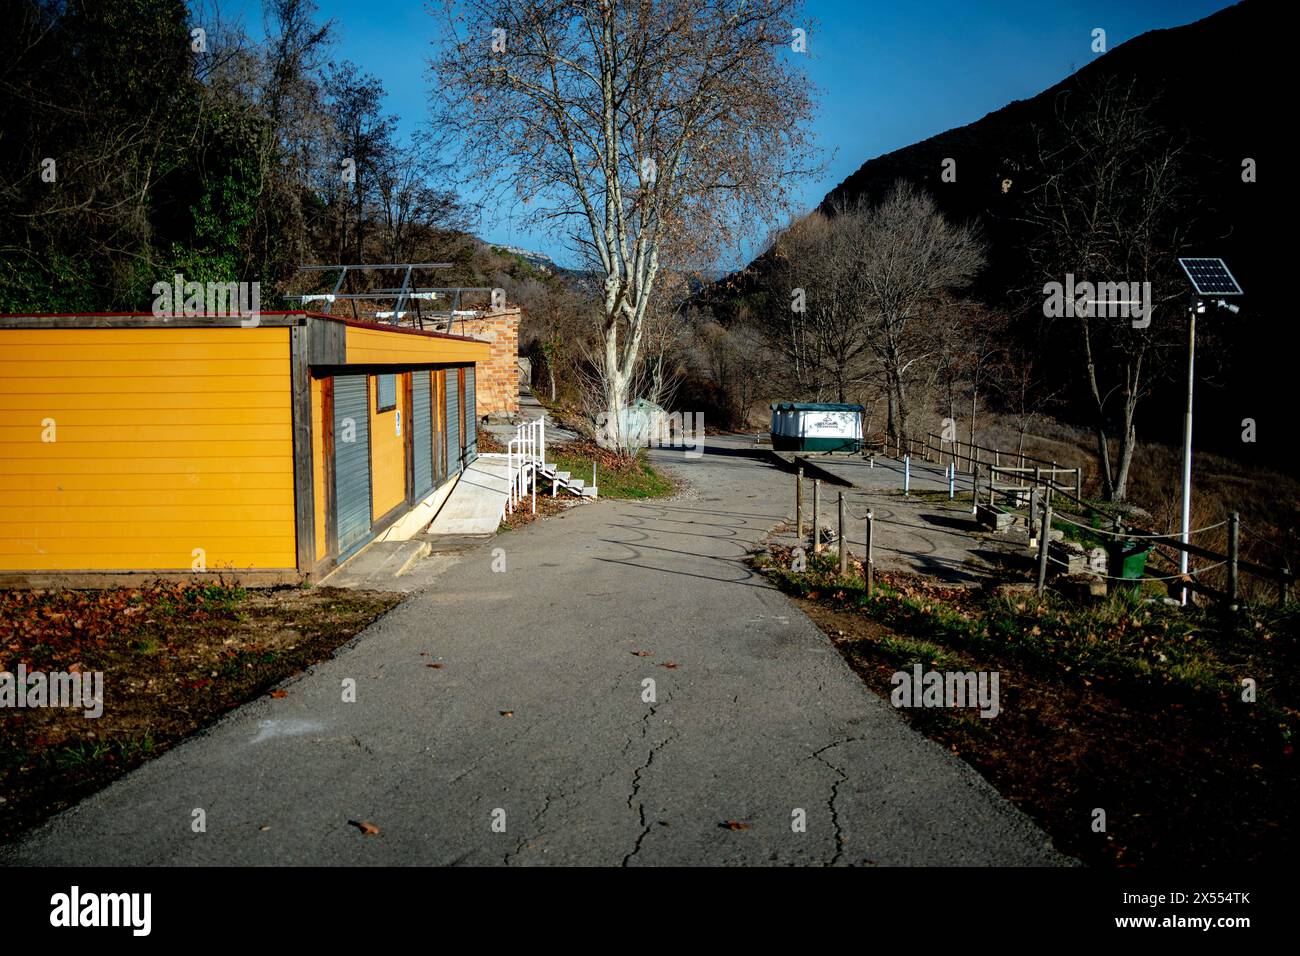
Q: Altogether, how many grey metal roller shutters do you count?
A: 4